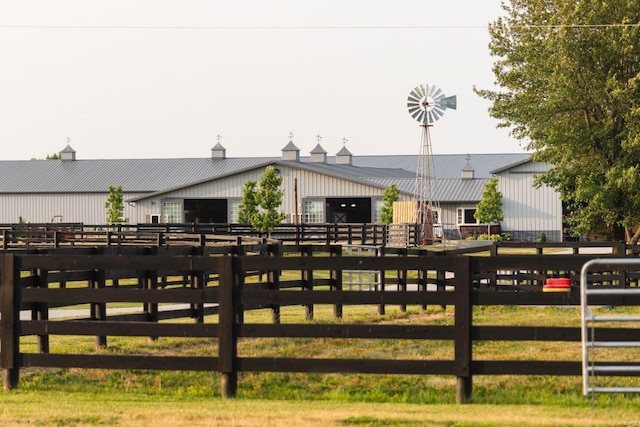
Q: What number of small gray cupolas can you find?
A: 6